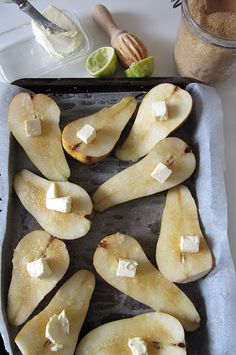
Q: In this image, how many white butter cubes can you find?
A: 10